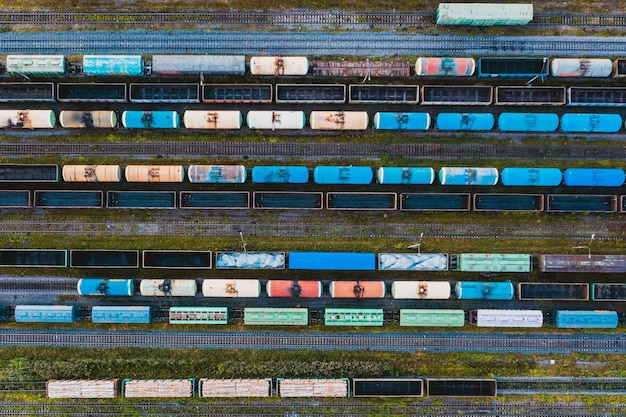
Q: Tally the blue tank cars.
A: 13